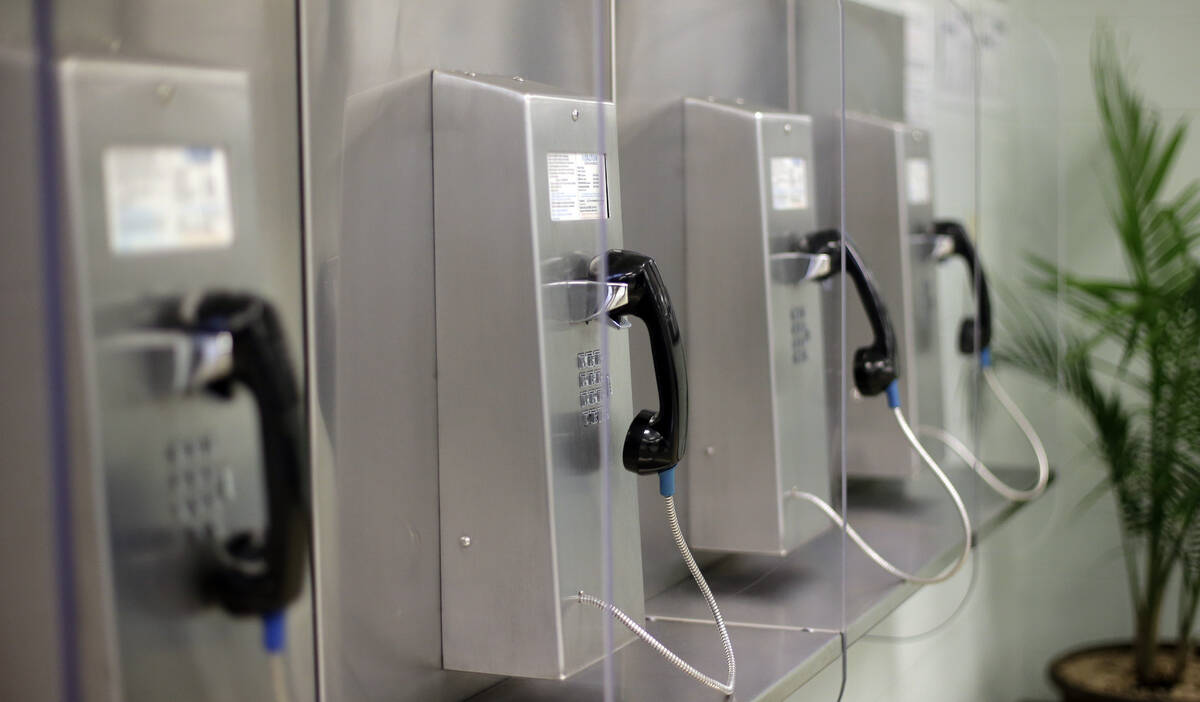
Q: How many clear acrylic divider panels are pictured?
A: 5